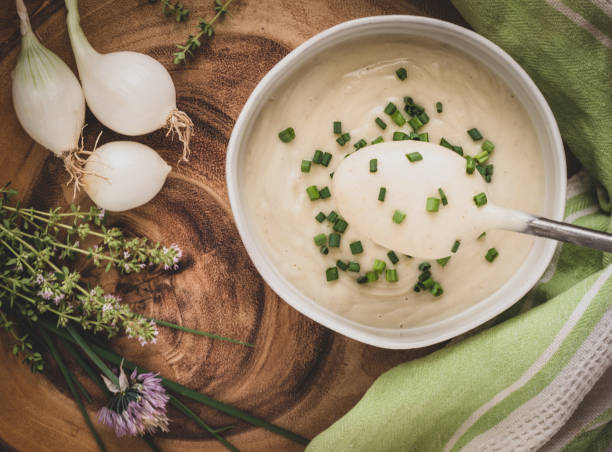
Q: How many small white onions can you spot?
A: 3